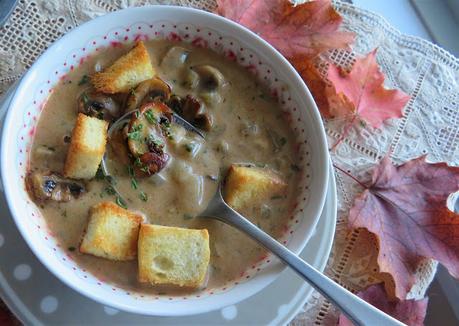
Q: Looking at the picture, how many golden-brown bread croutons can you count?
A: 5